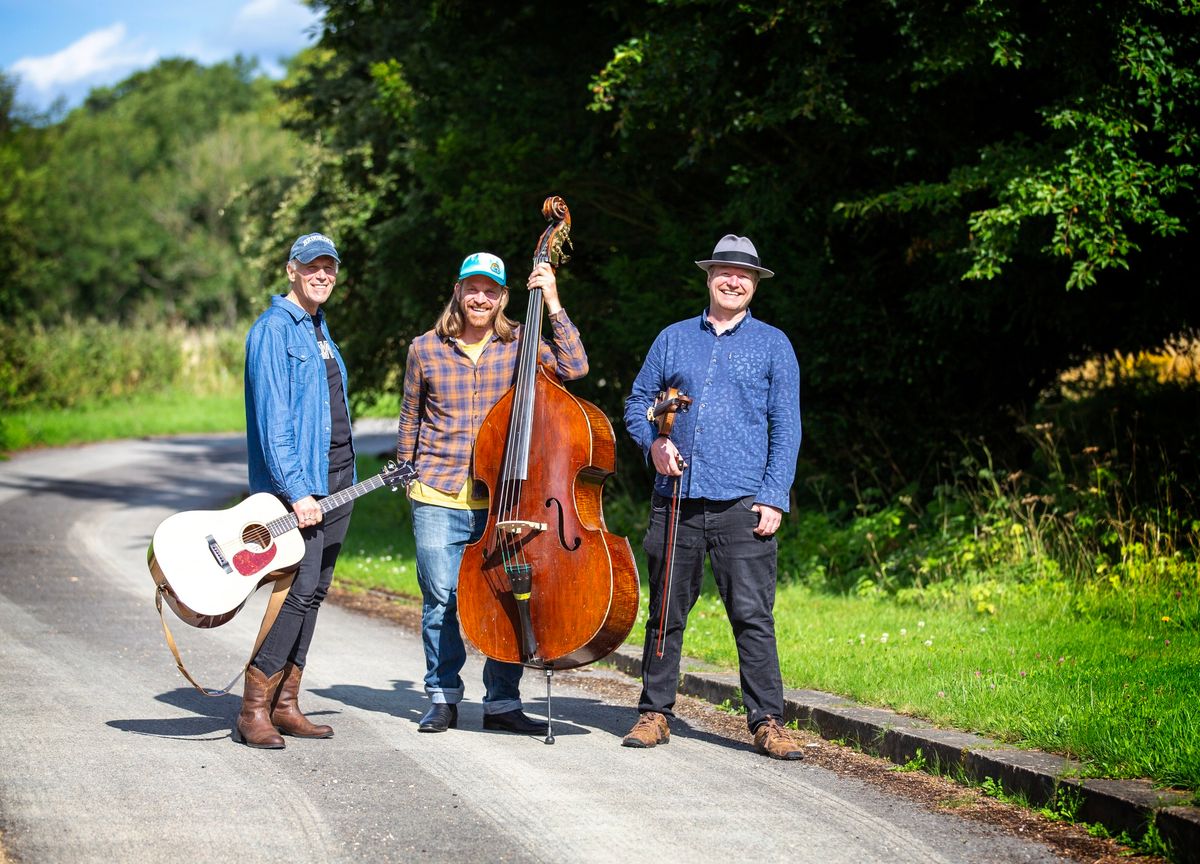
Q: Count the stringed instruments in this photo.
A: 3